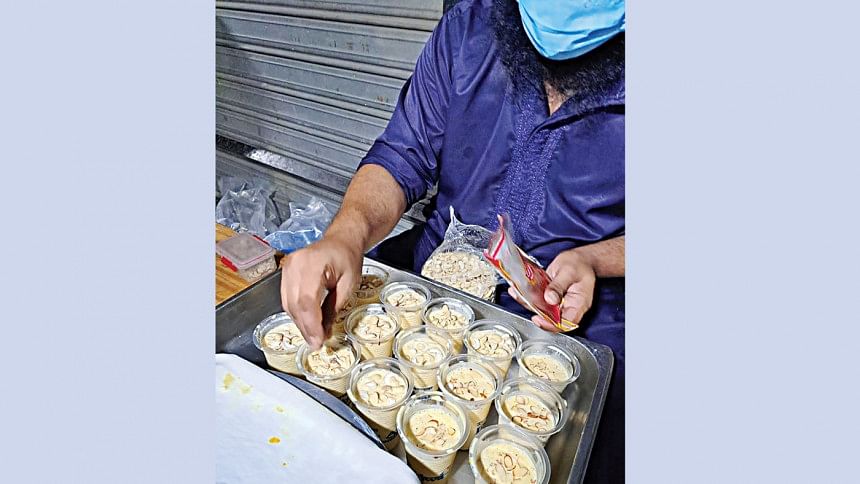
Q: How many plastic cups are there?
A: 15